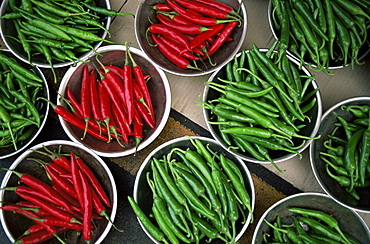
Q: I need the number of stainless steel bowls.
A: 10